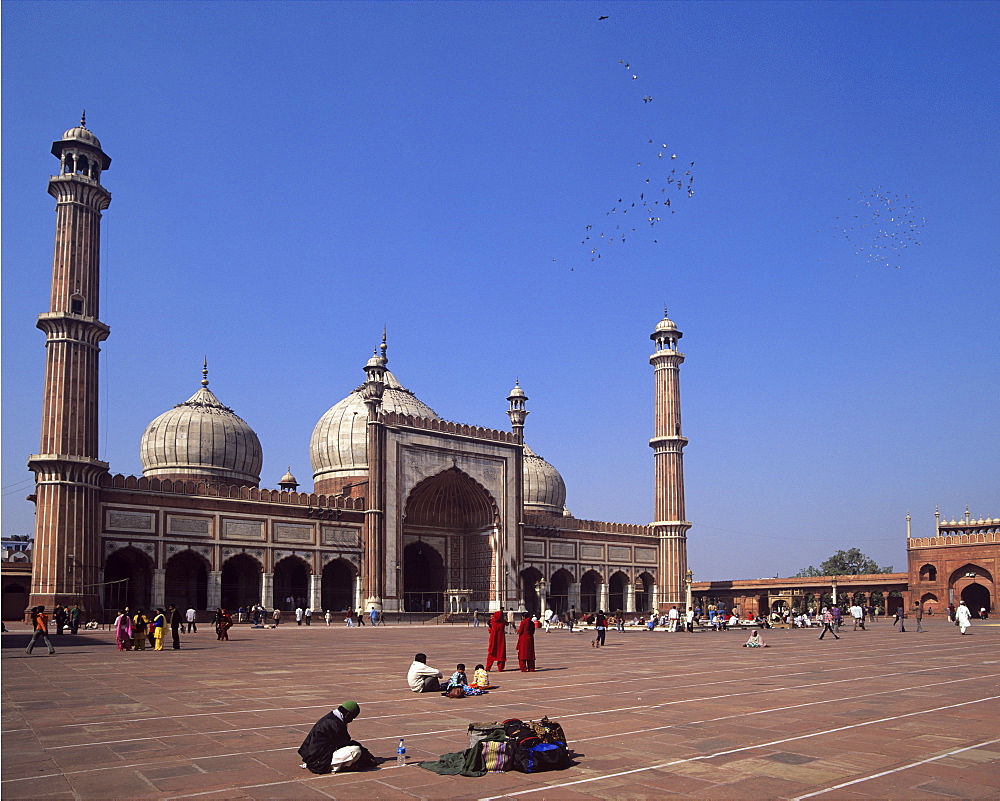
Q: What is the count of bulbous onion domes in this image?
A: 3